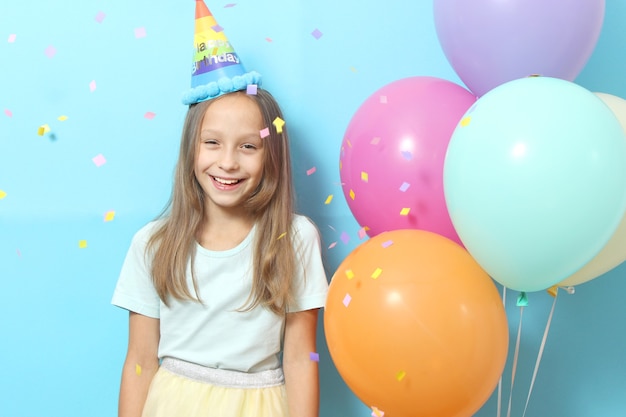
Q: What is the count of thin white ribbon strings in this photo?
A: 3